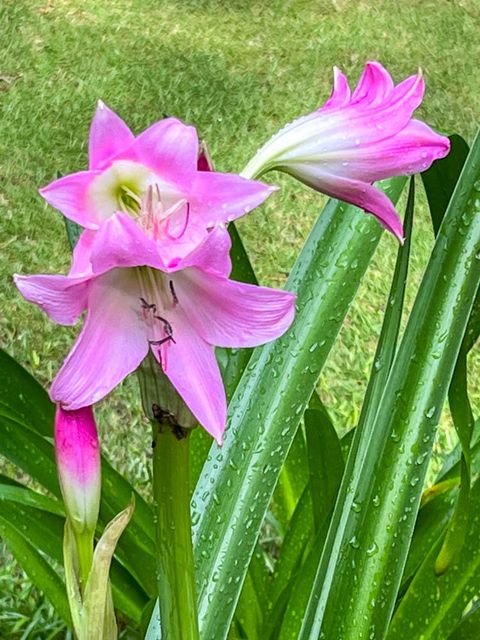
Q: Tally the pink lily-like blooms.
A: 3